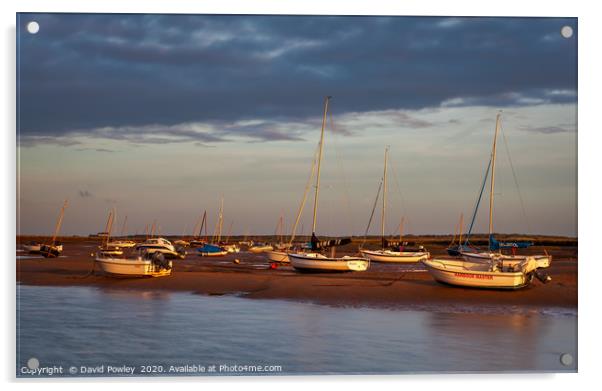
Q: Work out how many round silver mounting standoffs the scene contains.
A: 4